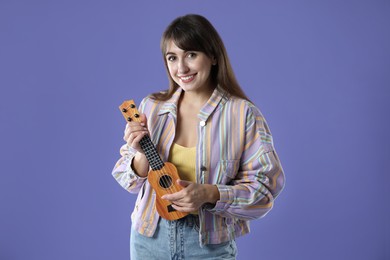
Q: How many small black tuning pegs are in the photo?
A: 4